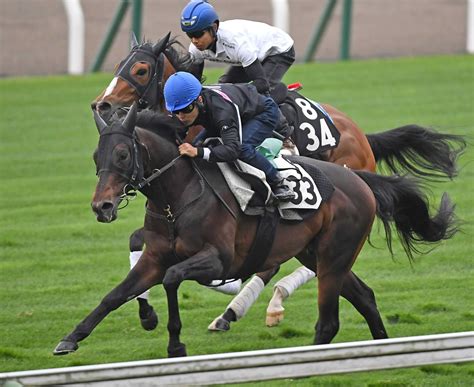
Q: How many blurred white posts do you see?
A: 3